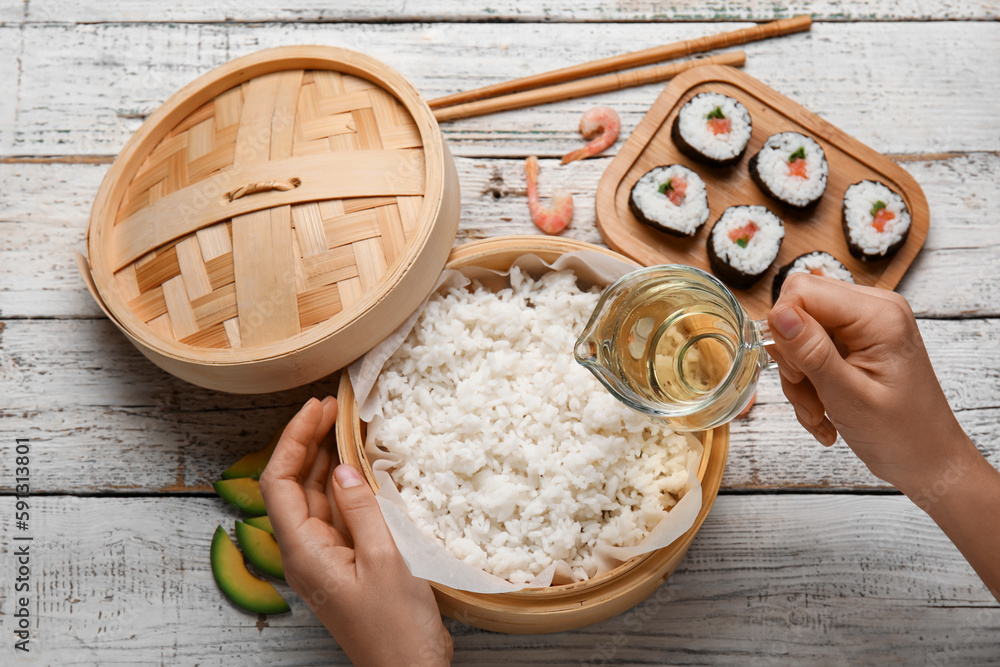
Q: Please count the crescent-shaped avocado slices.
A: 5